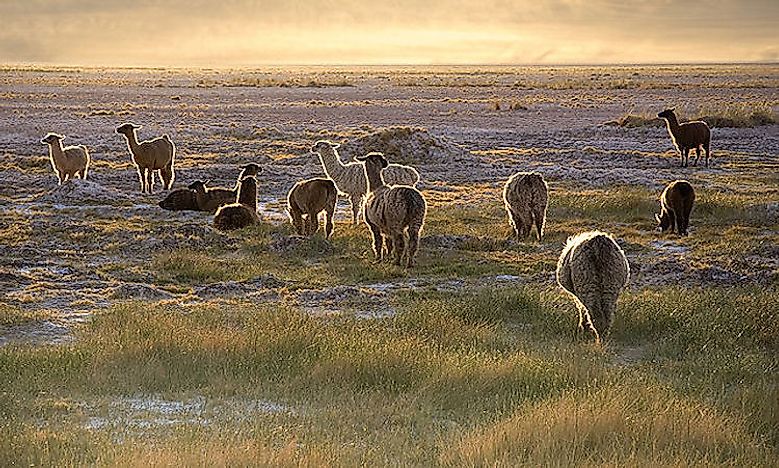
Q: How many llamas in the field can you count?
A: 12